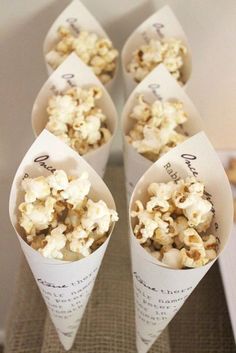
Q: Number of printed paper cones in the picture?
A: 6